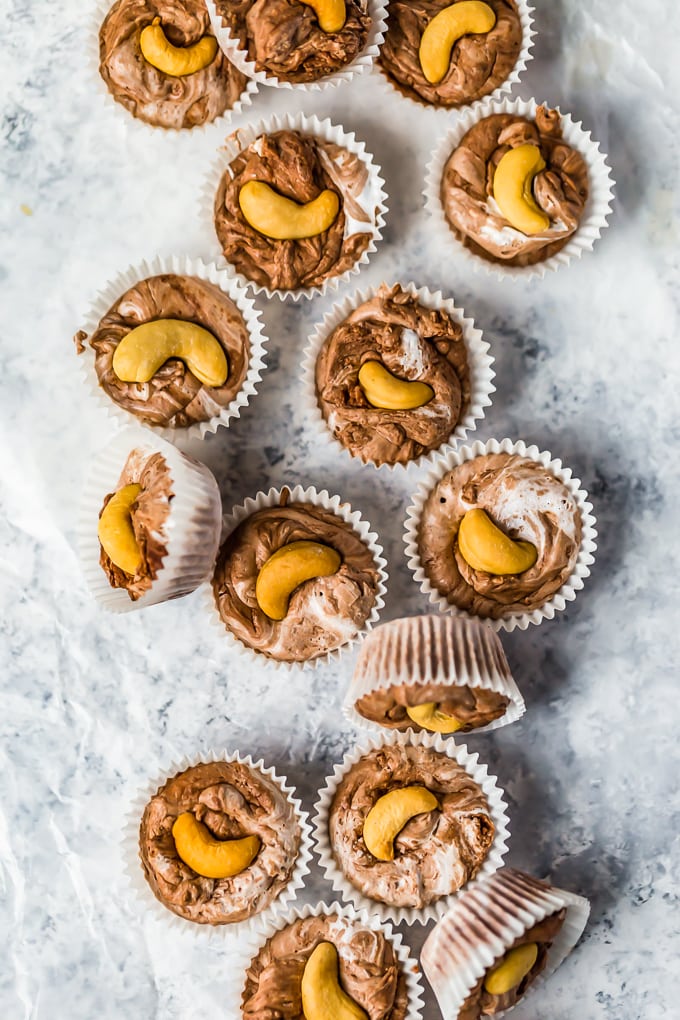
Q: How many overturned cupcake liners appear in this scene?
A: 3